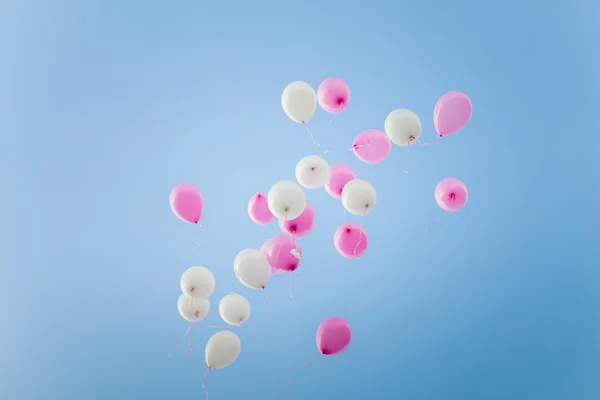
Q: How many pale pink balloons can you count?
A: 11